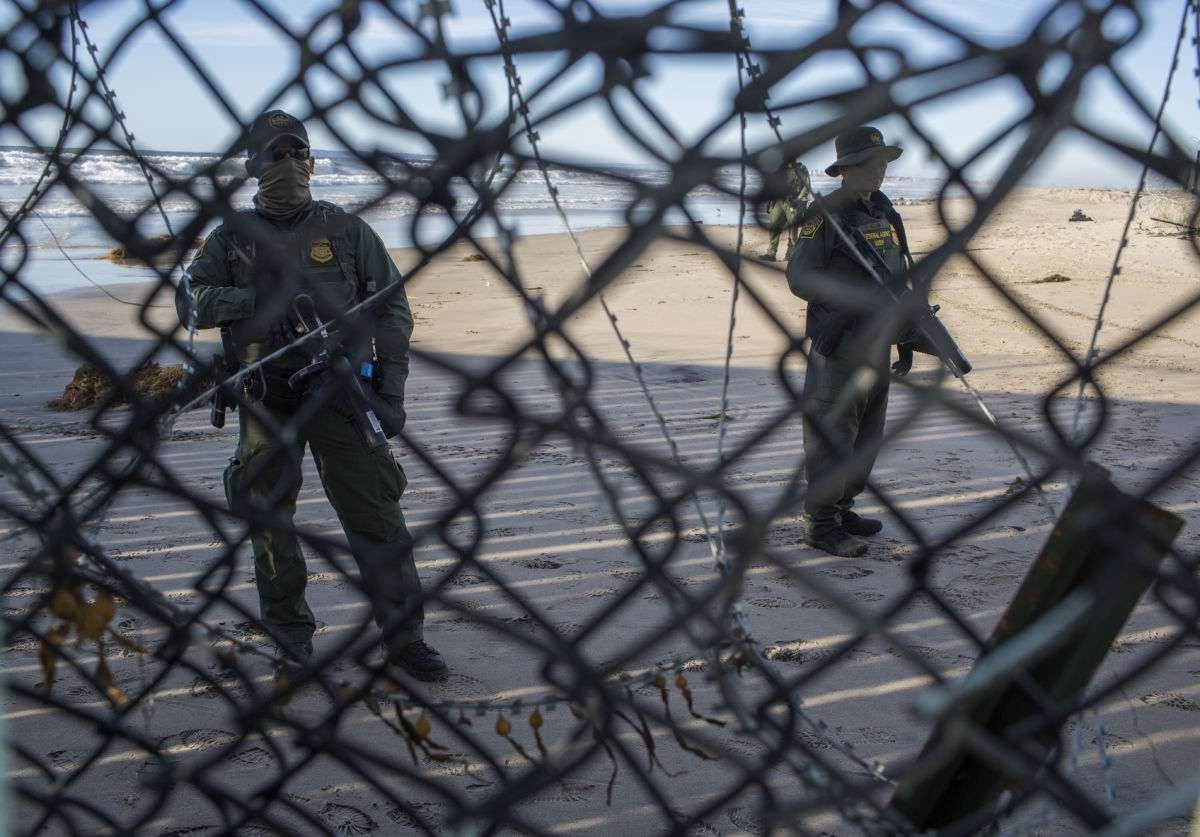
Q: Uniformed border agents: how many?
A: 3